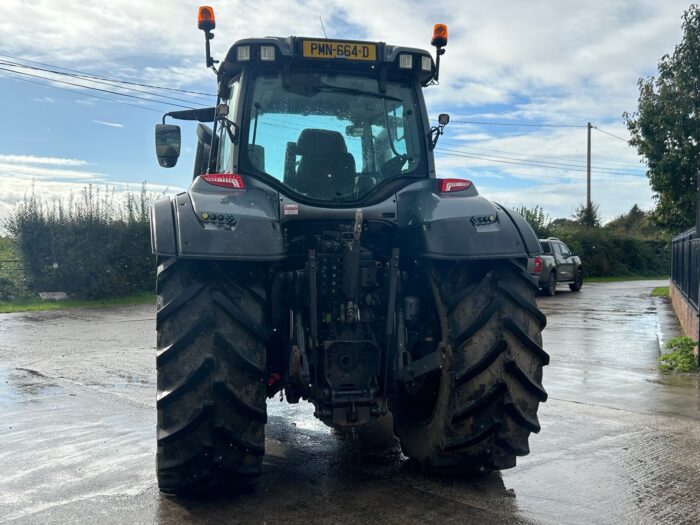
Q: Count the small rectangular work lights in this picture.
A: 4